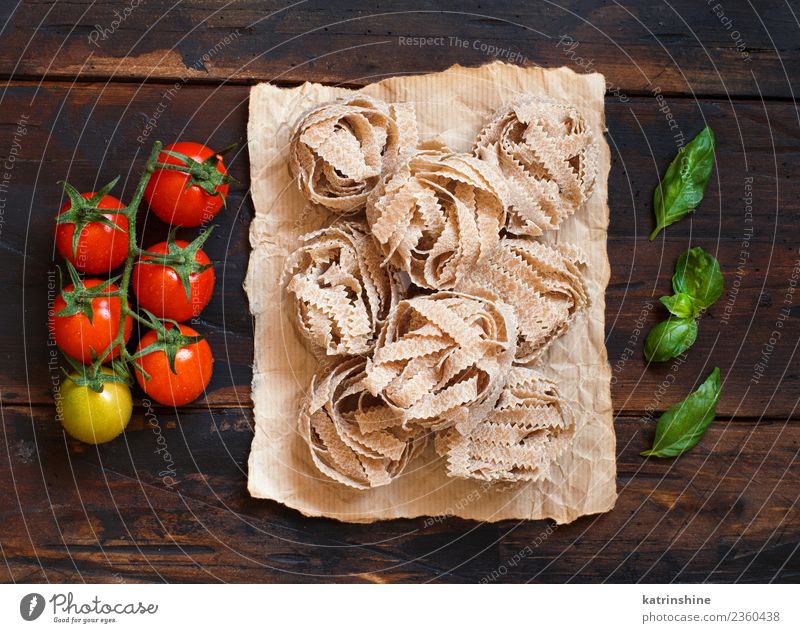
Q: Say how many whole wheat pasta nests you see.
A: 8